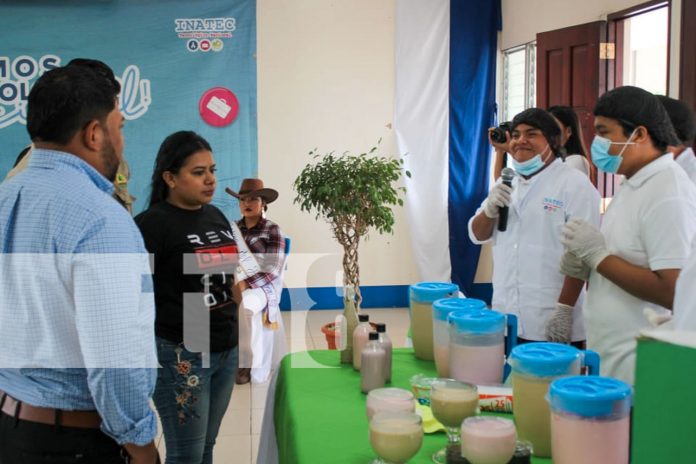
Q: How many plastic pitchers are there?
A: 5